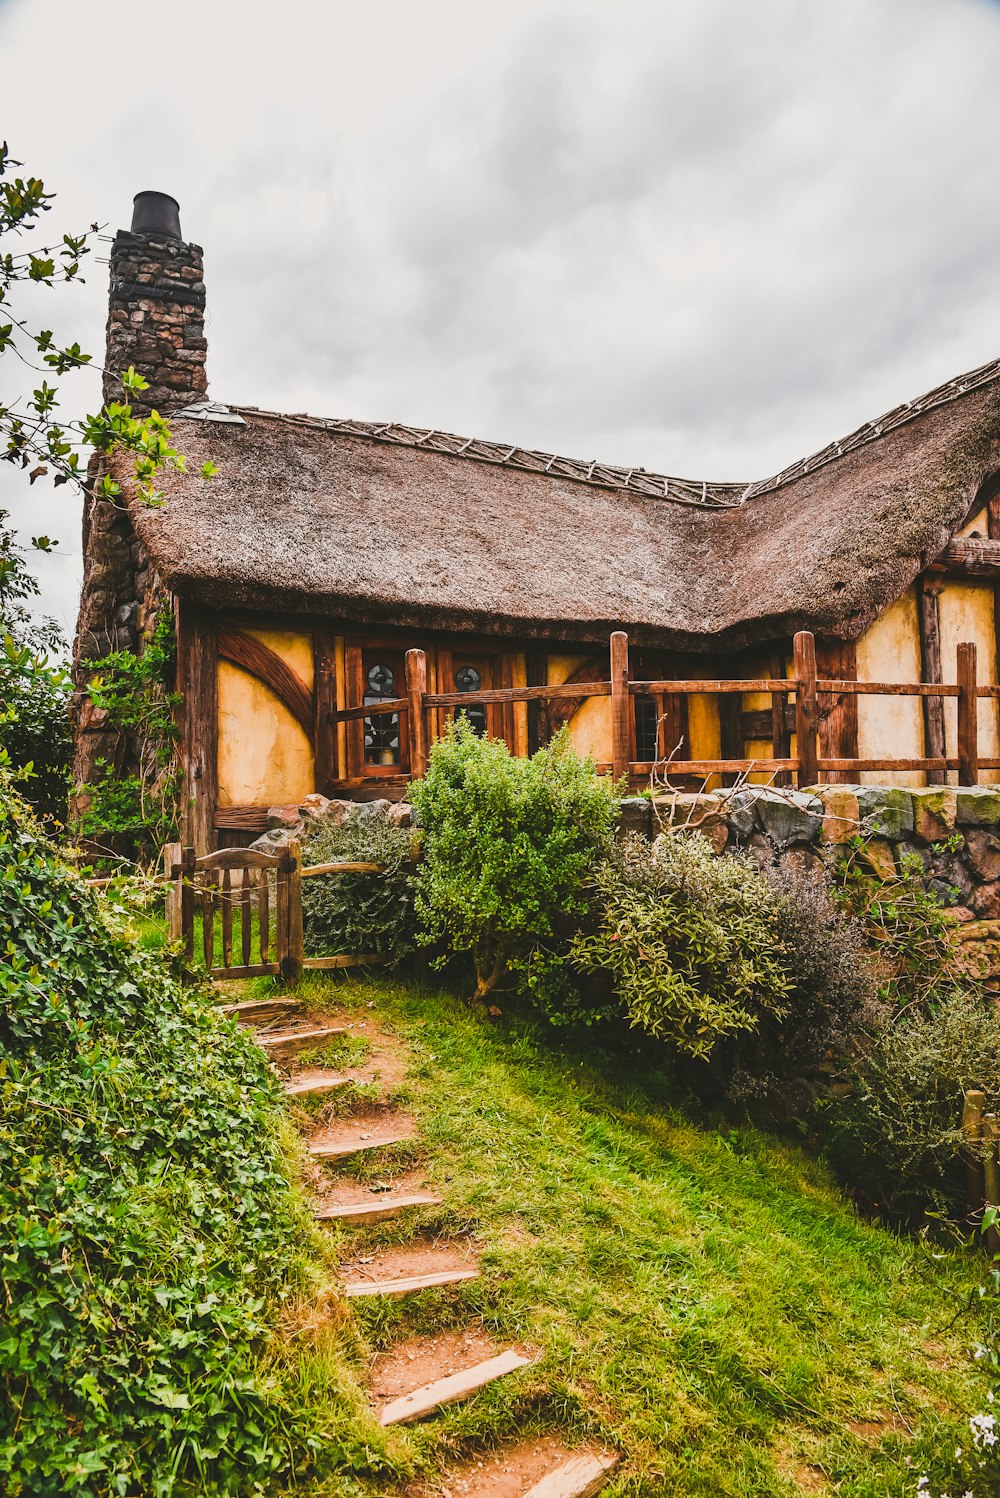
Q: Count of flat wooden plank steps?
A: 8